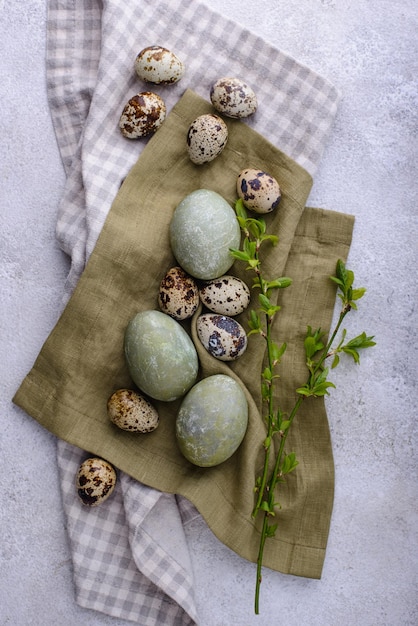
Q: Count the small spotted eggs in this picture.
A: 10